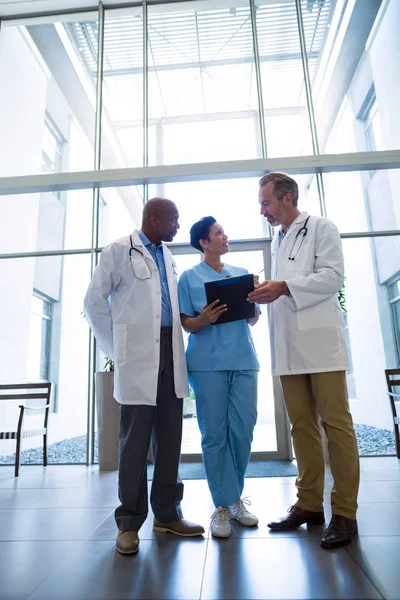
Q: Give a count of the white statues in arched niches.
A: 0